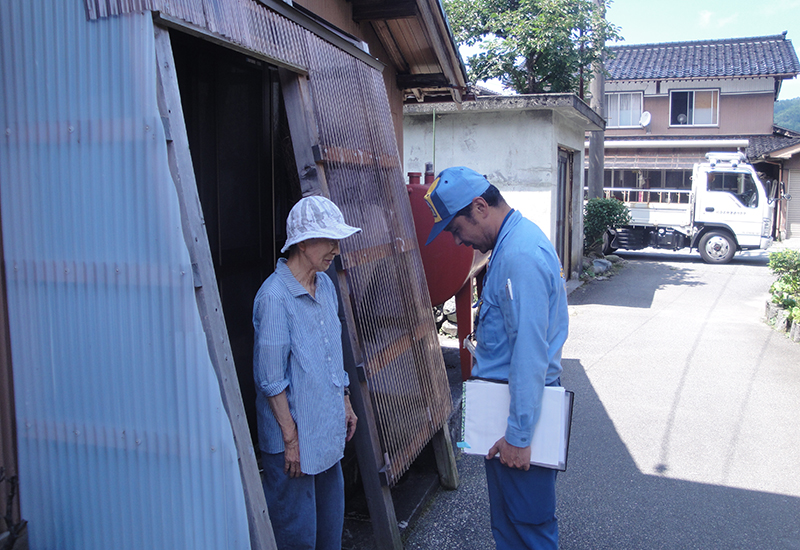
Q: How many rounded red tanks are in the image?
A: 1